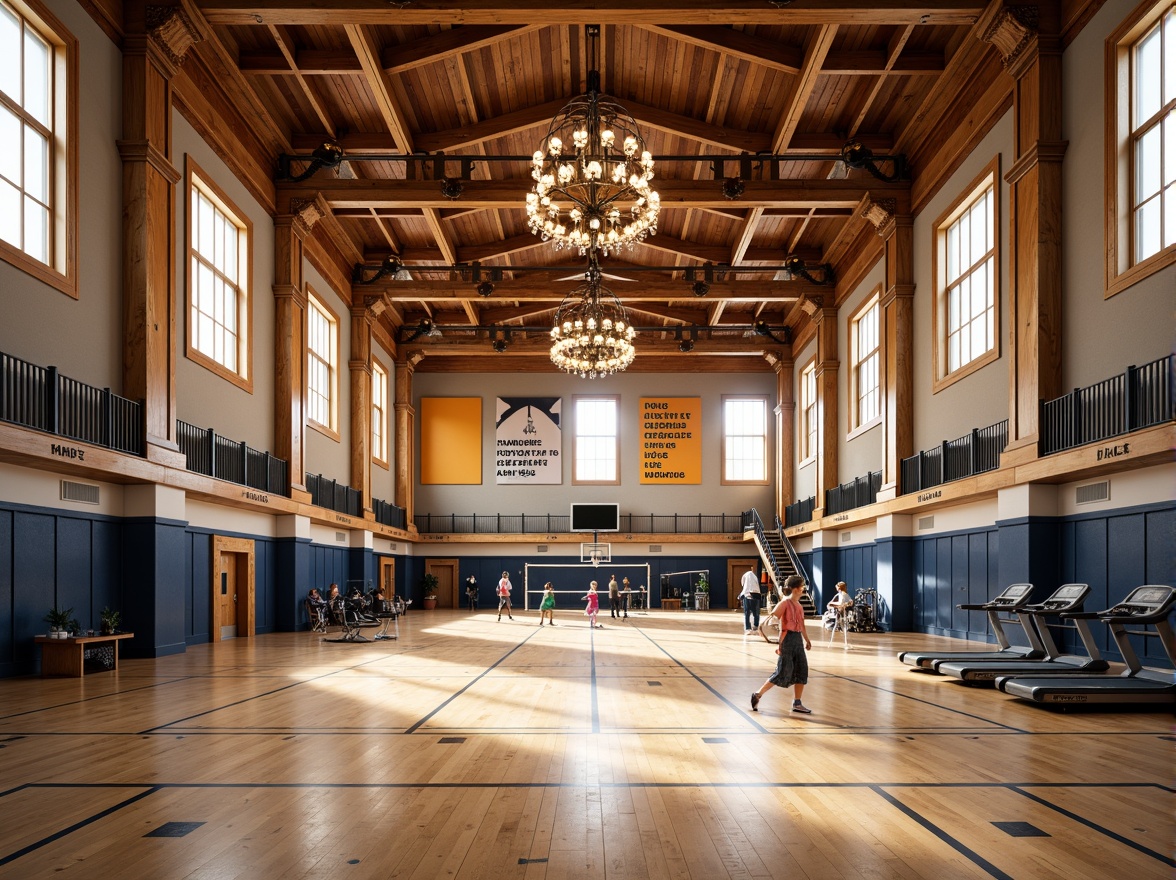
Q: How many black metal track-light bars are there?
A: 3